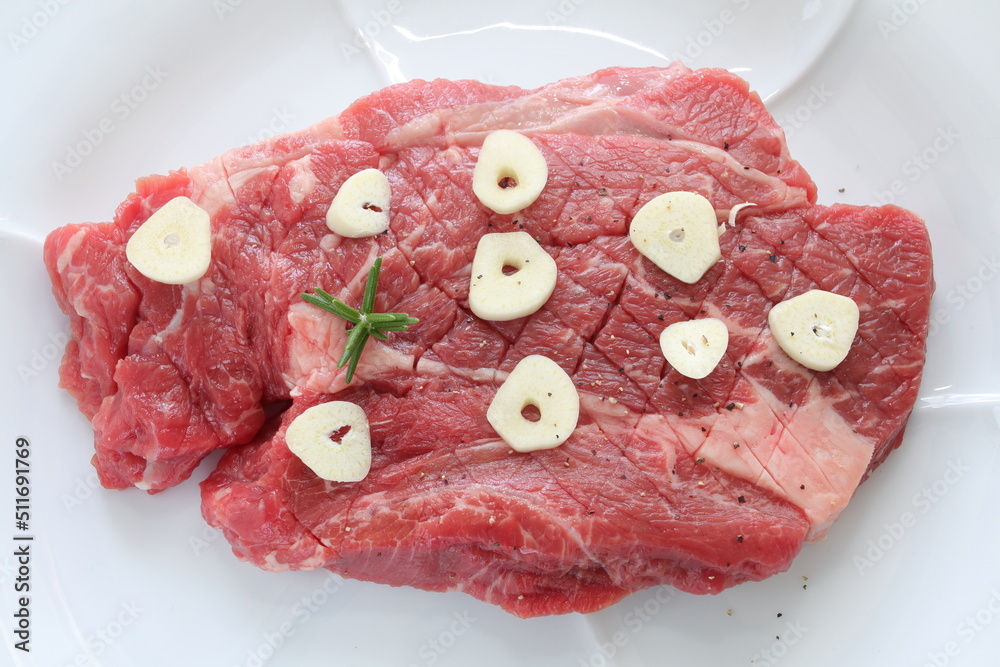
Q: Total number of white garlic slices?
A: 9